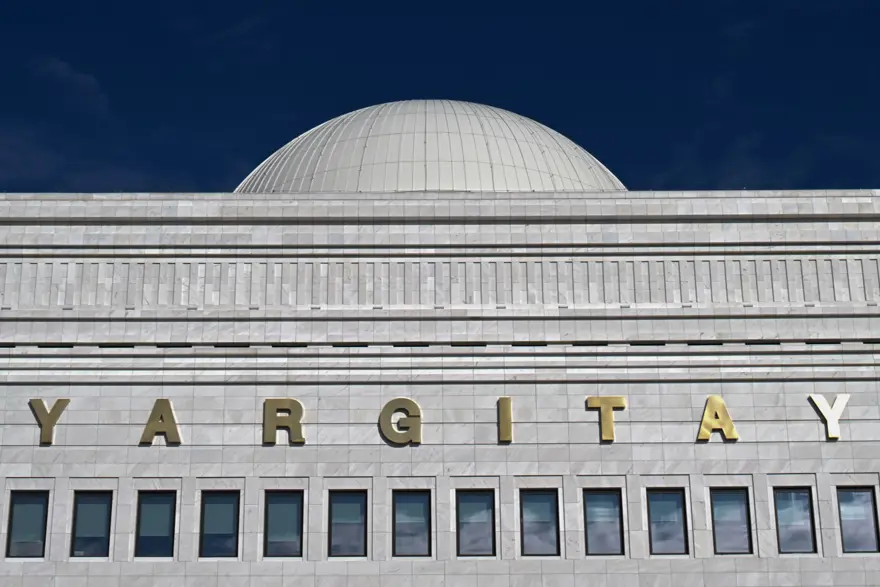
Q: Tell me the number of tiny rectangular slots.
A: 15